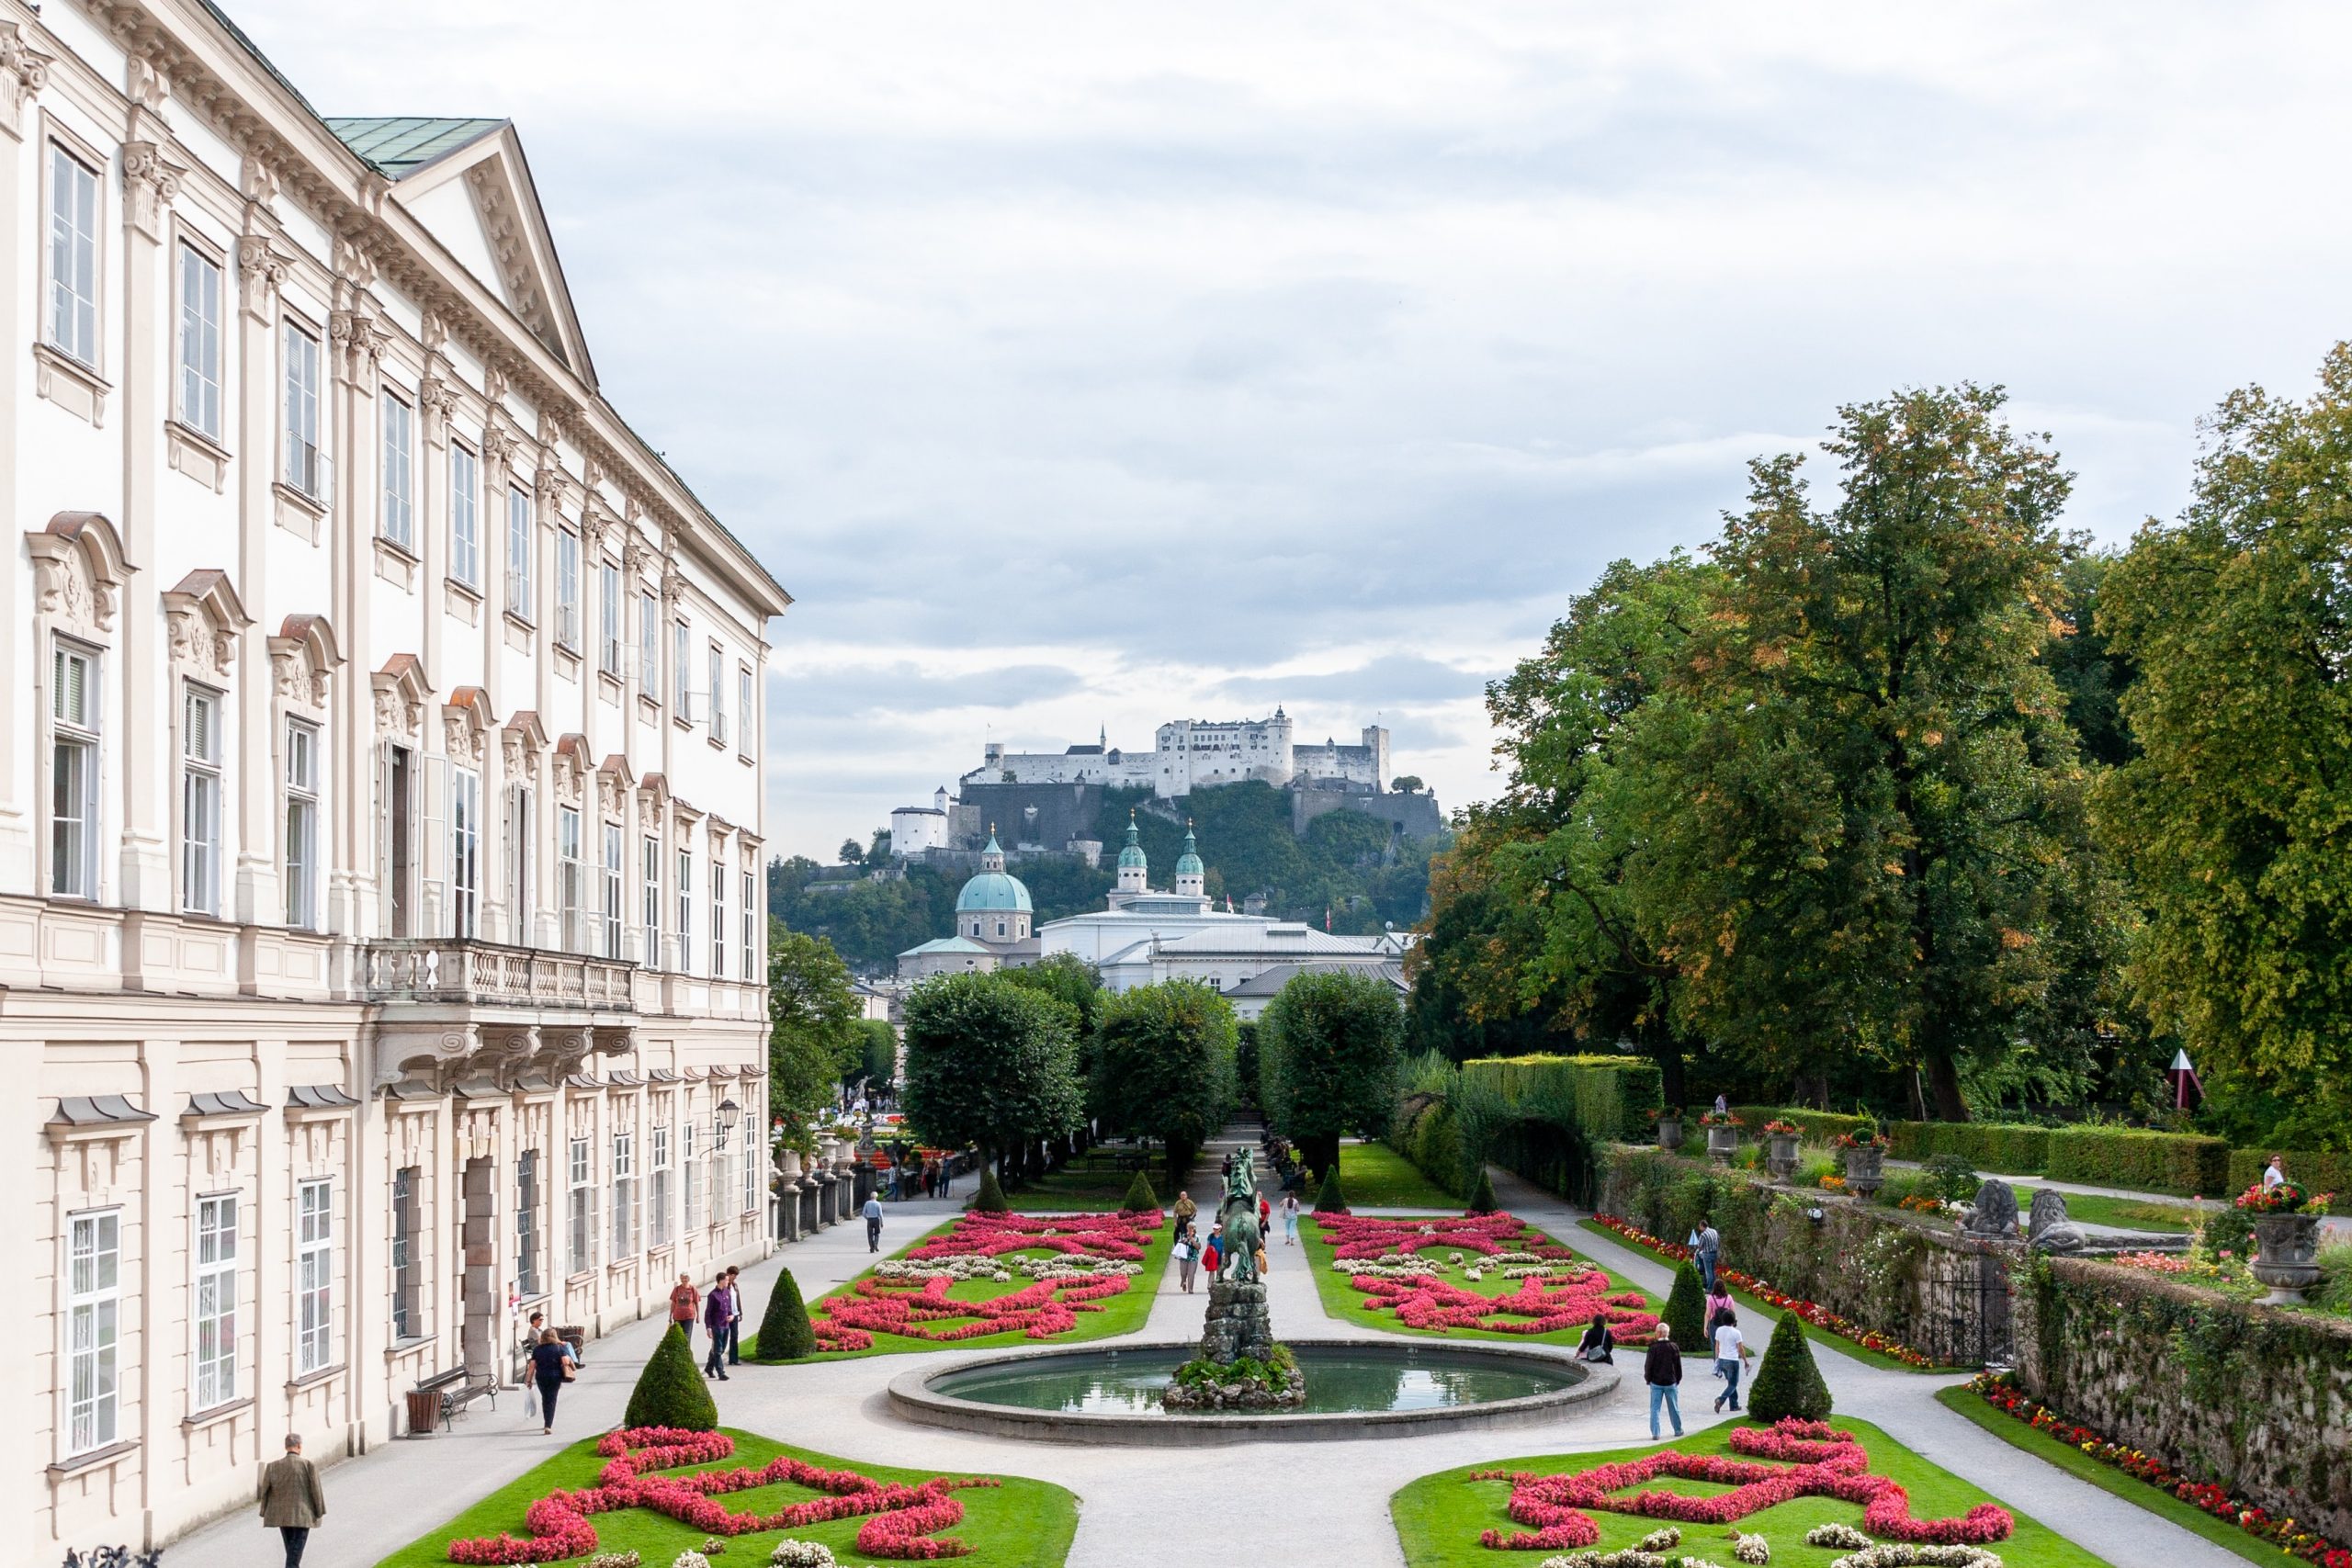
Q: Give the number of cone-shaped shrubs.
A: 8